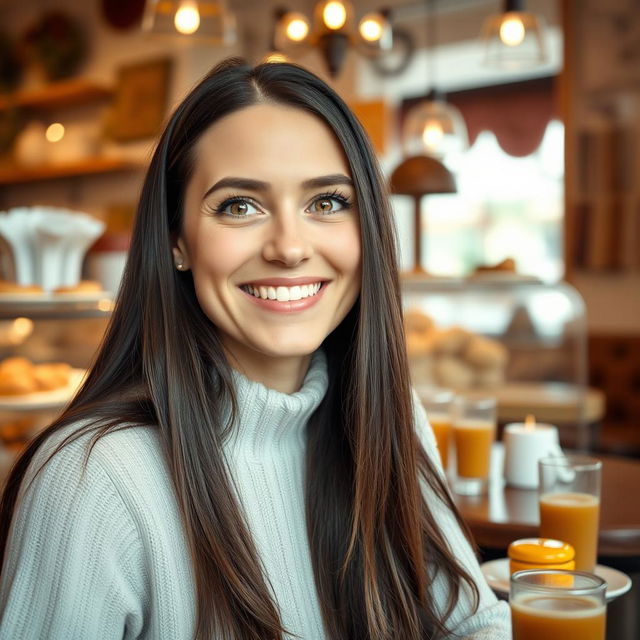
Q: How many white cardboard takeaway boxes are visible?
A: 0